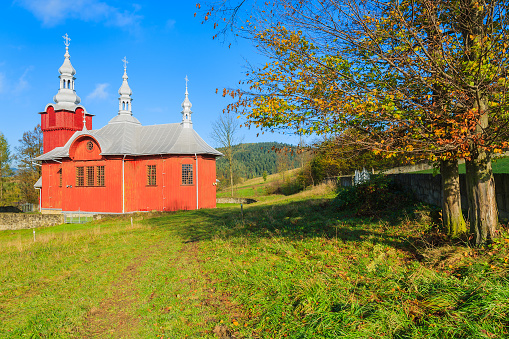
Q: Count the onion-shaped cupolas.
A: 3